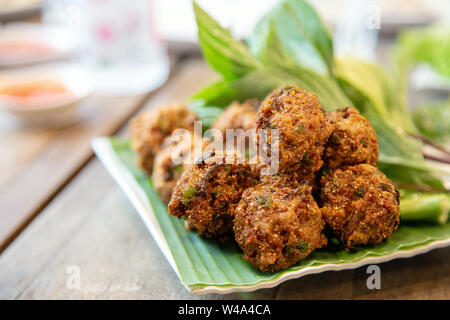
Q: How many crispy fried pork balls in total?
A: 8